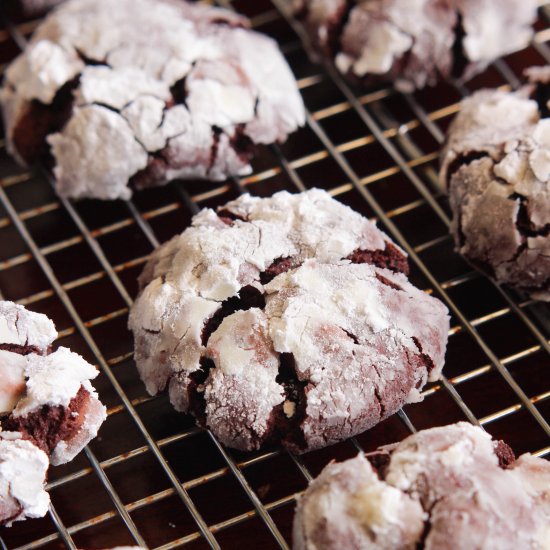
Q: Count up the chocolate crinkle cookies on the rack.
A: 6